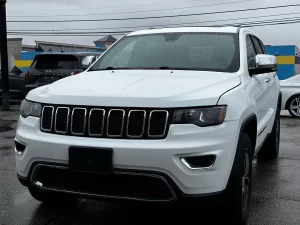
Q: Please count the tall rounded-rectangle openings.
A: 7